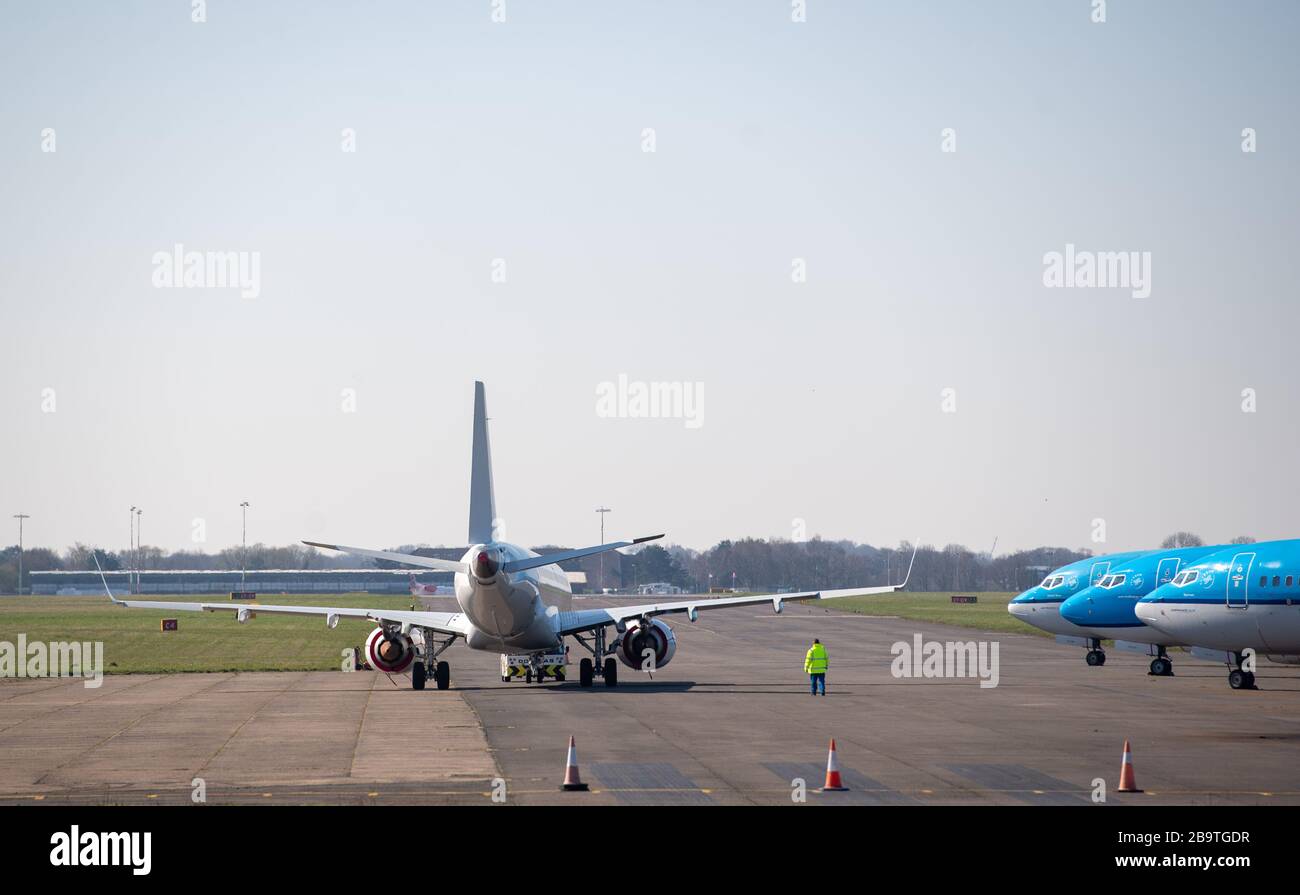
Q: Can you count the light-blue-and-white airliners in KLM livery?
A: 3